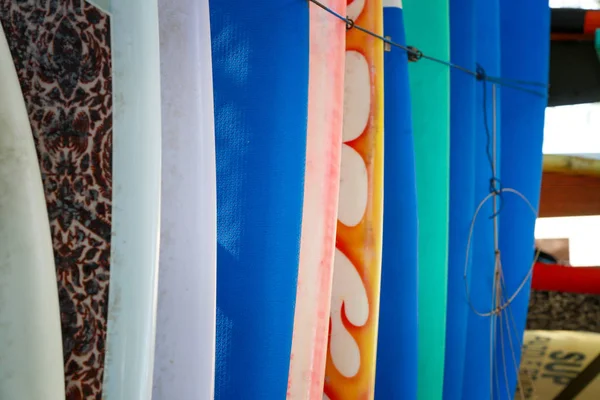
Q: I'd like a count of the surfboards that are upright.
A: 11